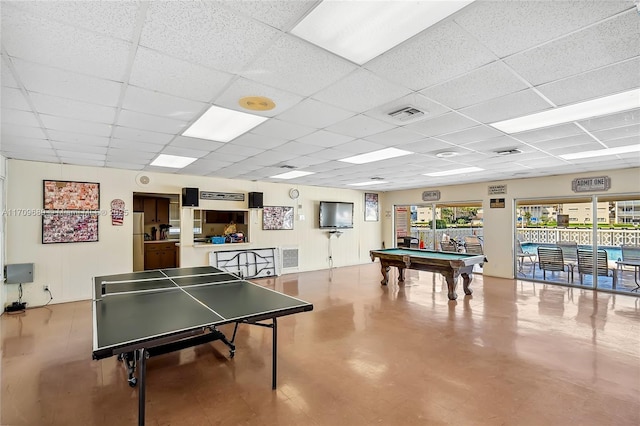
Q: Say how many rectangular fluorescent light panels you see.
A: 9